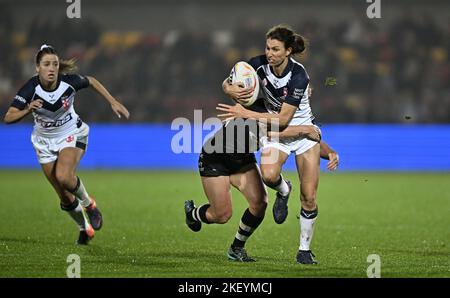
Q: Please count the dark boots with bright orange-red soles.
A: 2